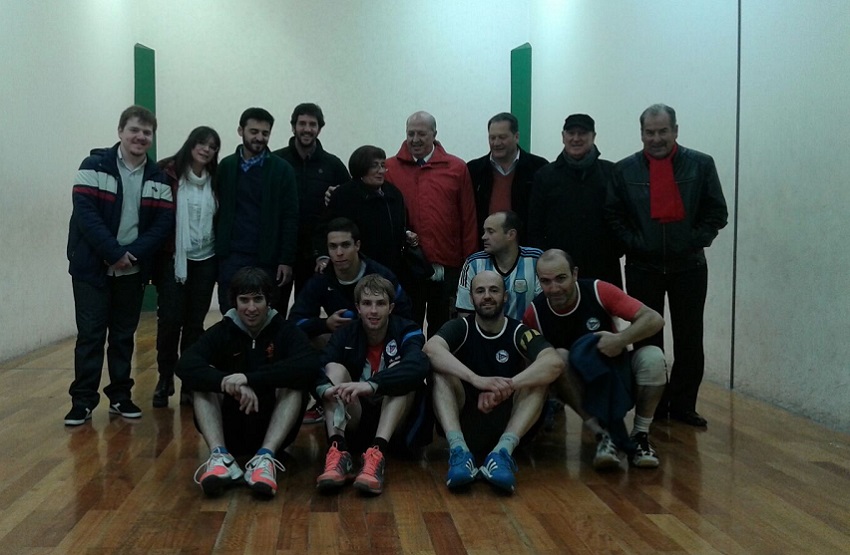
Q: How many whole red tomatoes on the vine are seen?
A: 0